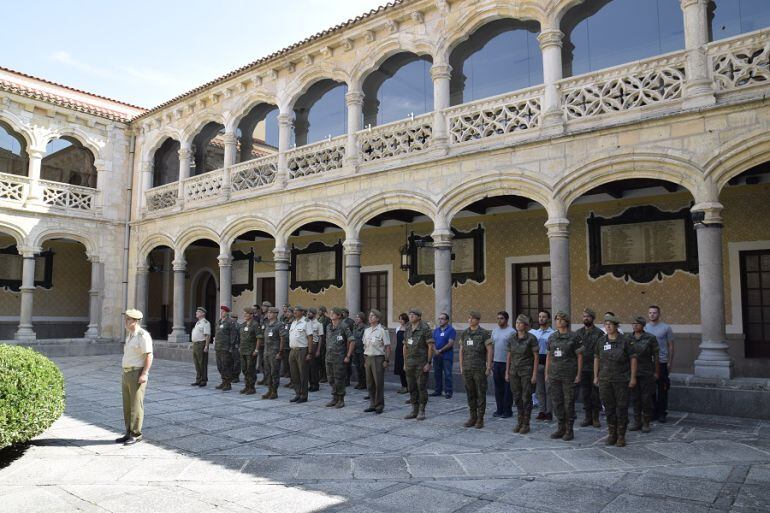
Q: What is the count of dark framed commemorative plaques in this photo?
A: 5